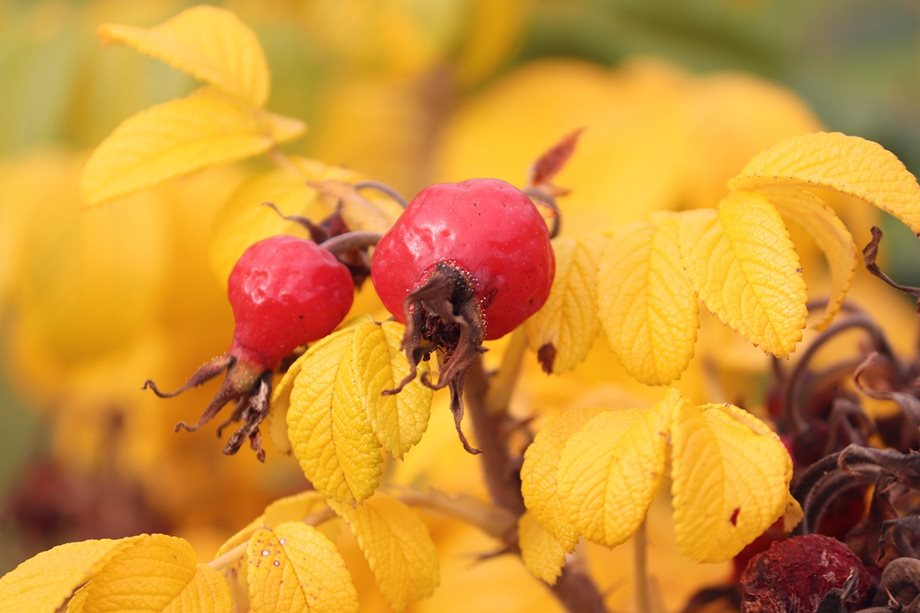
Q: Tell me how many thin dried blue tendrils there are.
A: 0